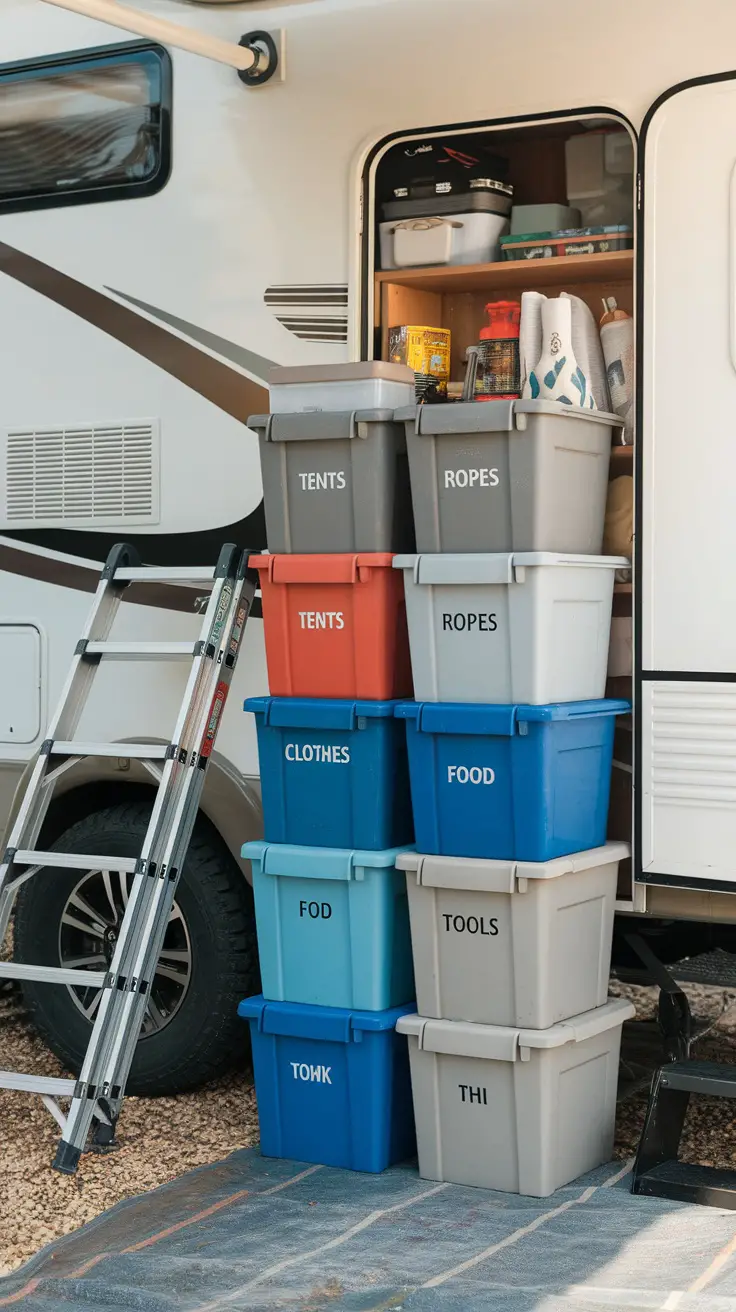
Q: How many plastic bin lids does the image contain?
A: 11